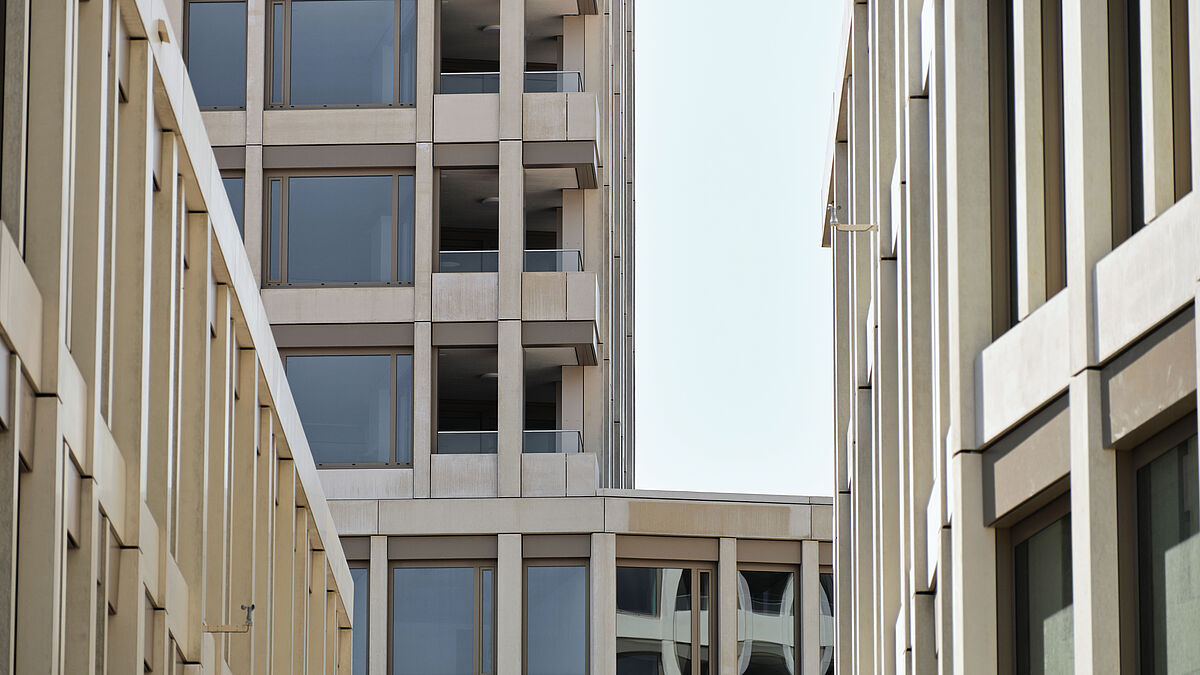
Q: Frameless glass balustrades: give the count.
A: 6